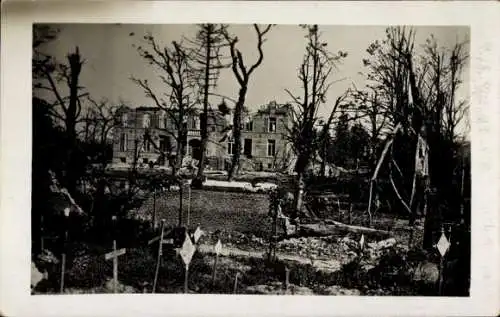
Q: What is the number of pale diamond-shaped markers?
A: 5